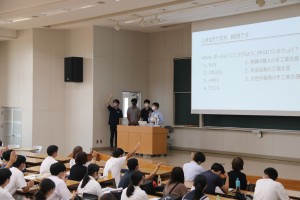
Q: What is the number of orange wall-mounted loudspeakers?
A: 0